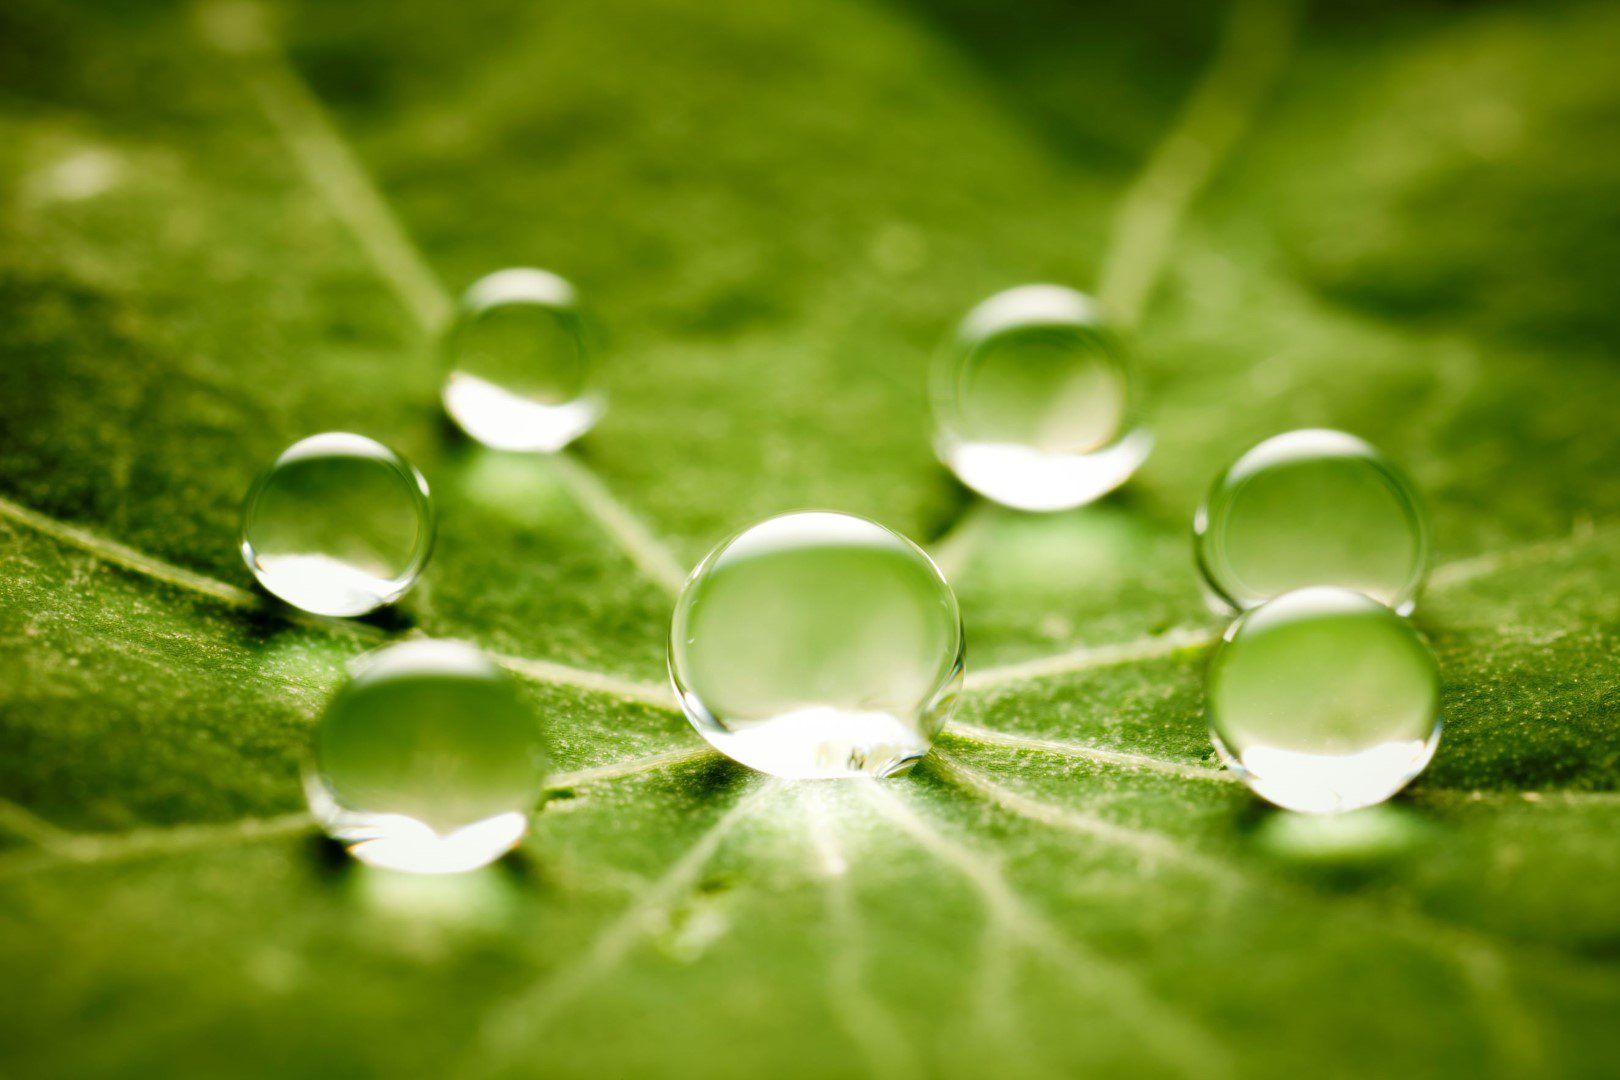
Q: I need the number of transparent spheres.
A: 7